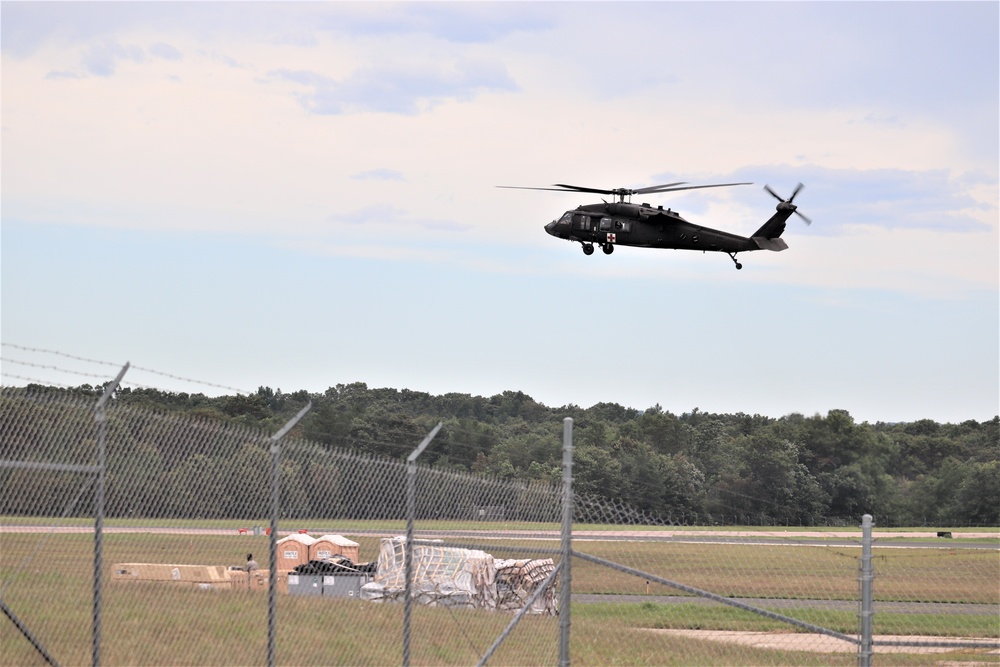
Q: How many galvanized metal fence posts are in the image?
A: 5